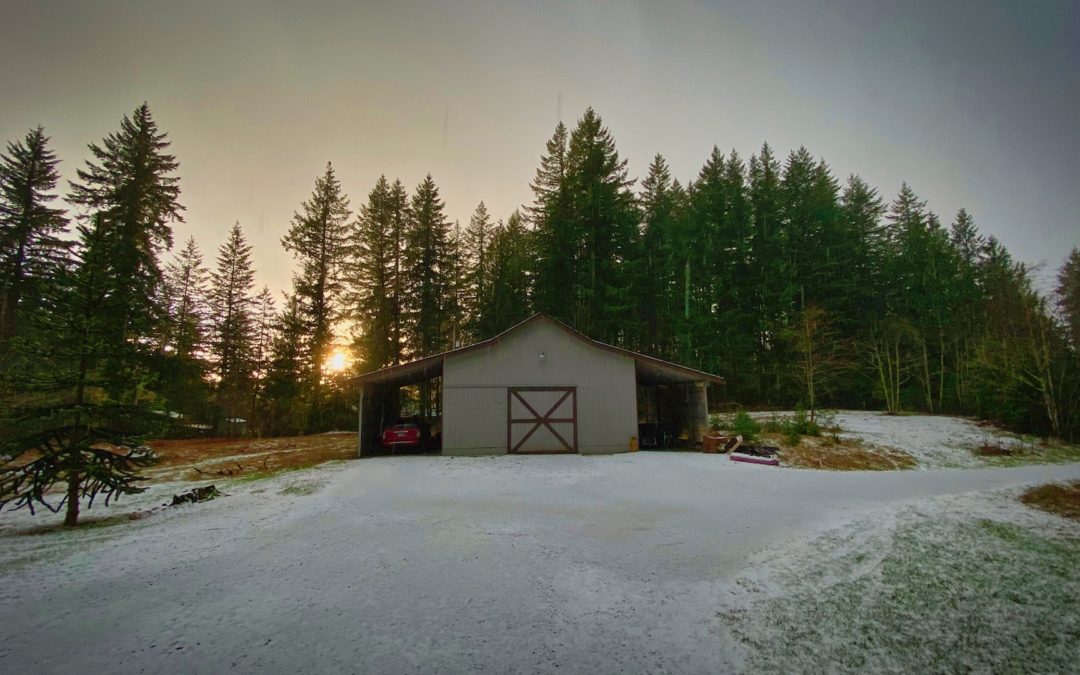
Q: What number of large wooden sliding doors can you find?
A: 1